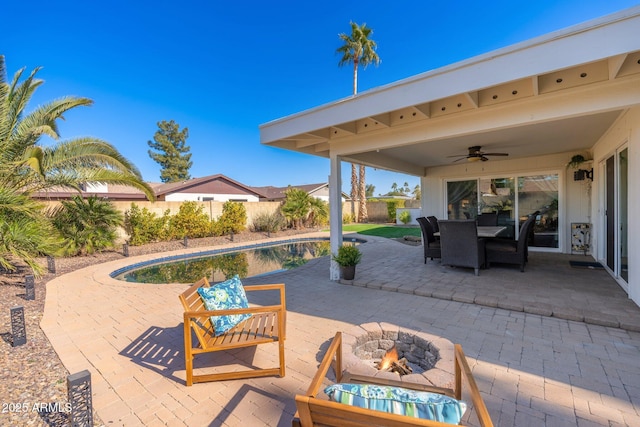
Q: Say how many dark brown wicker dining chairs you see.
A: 6